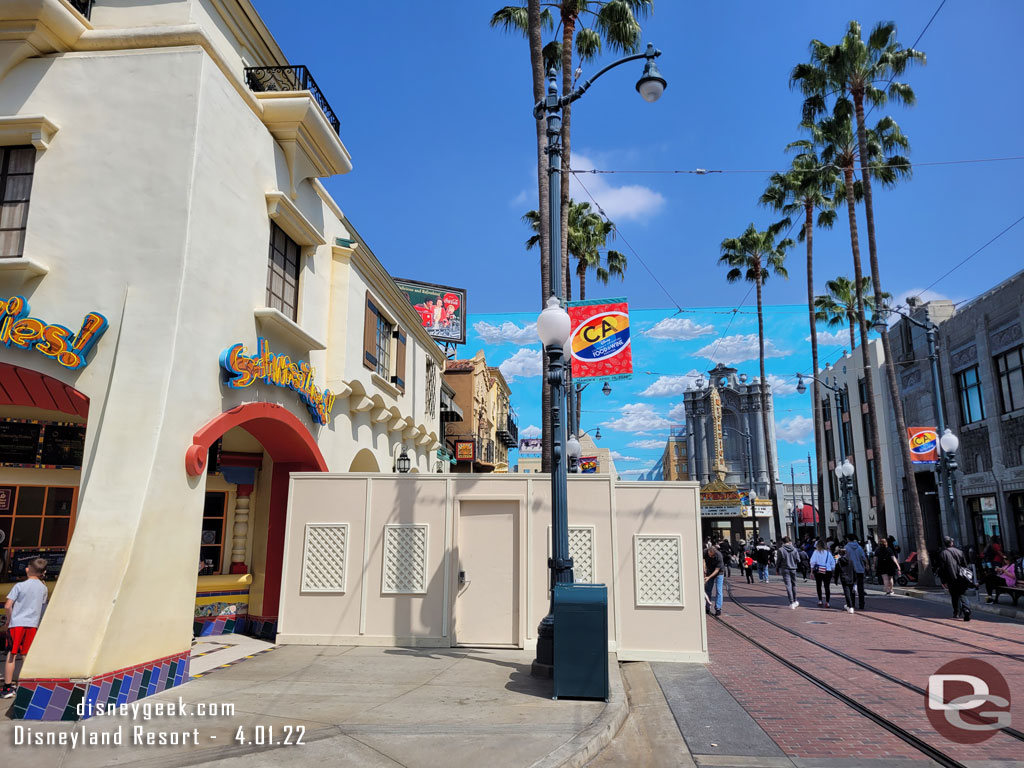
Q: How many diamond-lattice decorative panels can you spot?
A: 4